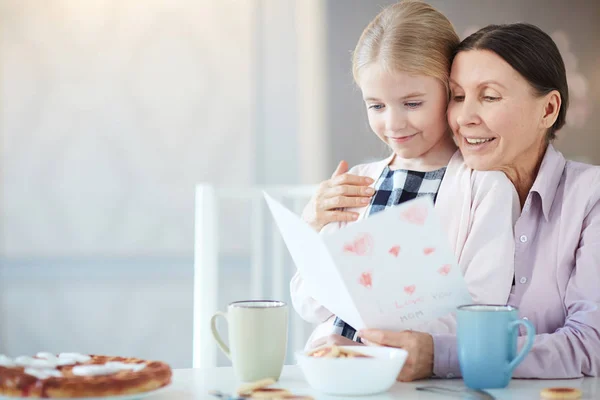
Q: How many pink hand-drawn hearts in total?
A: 7